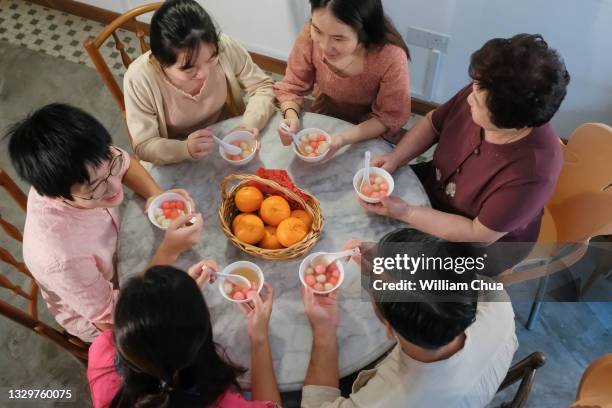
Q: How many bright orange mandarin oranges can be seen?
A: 6